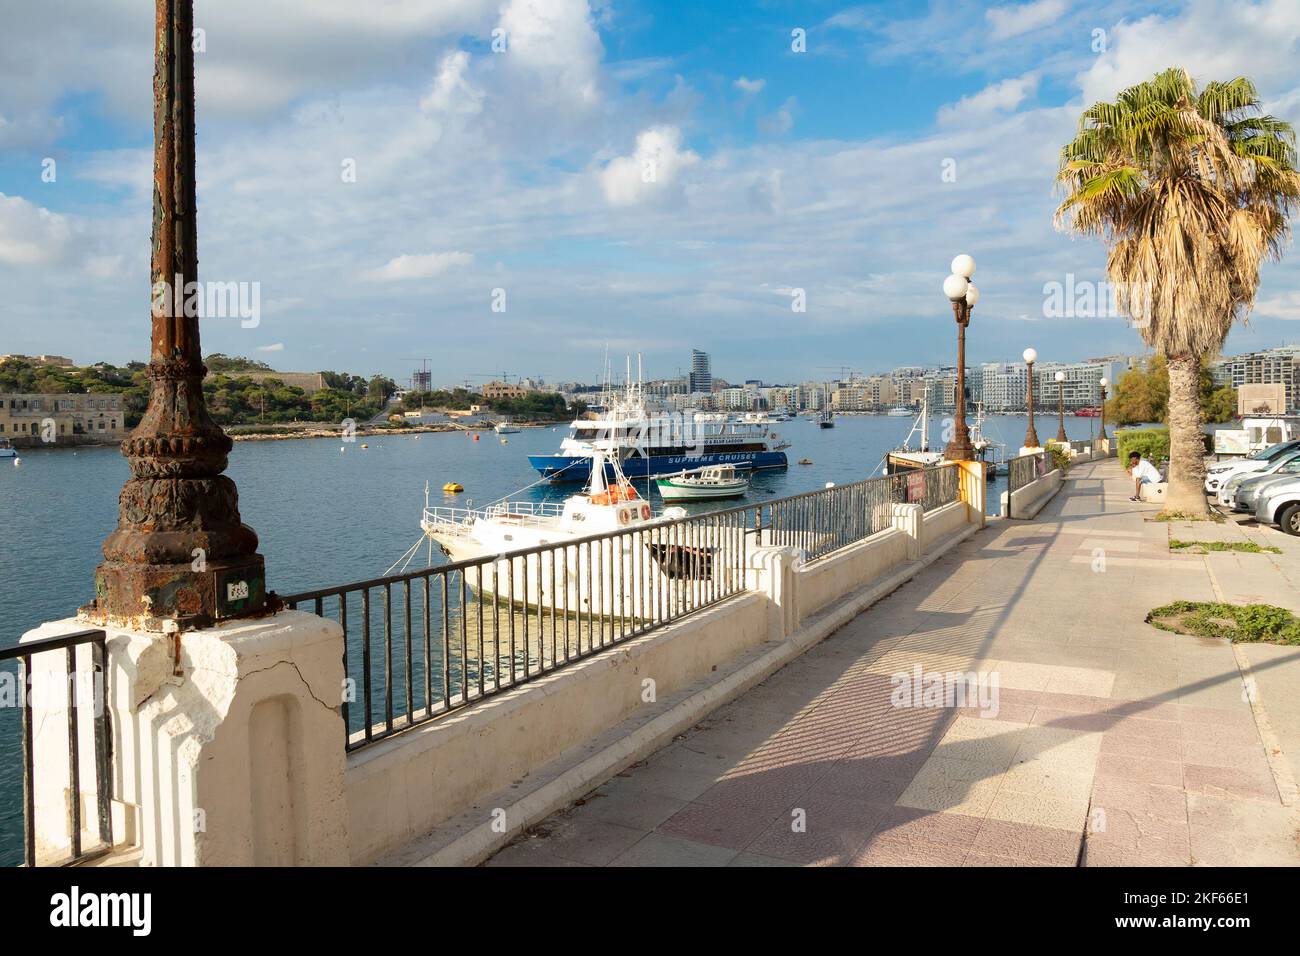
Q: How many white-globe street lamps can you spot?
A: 4